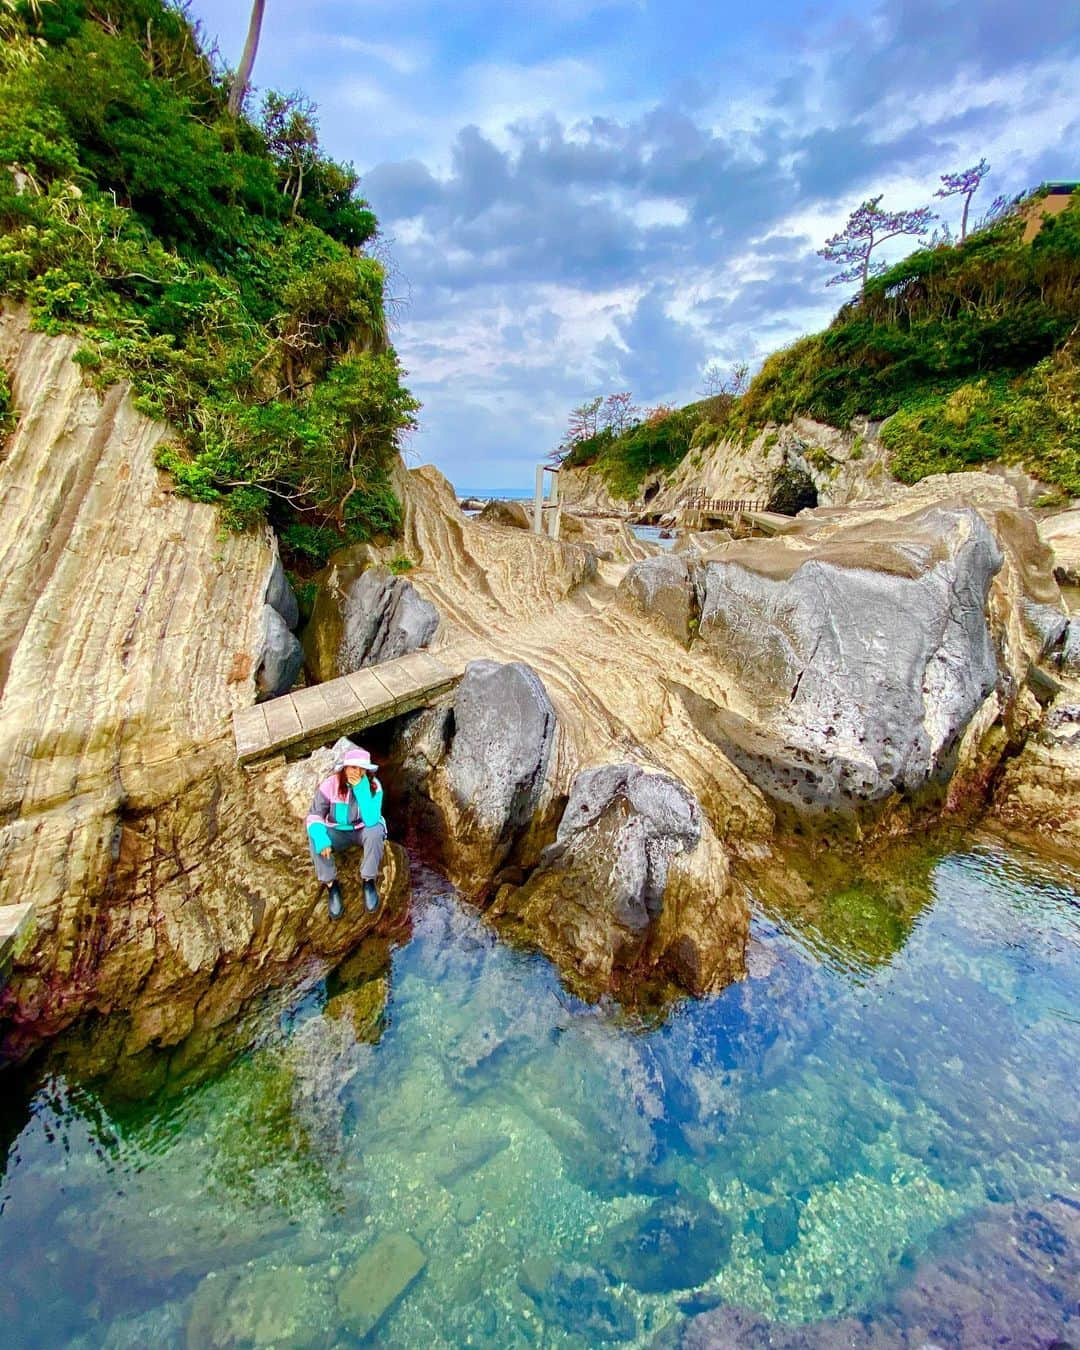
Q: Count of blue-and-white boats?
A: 0